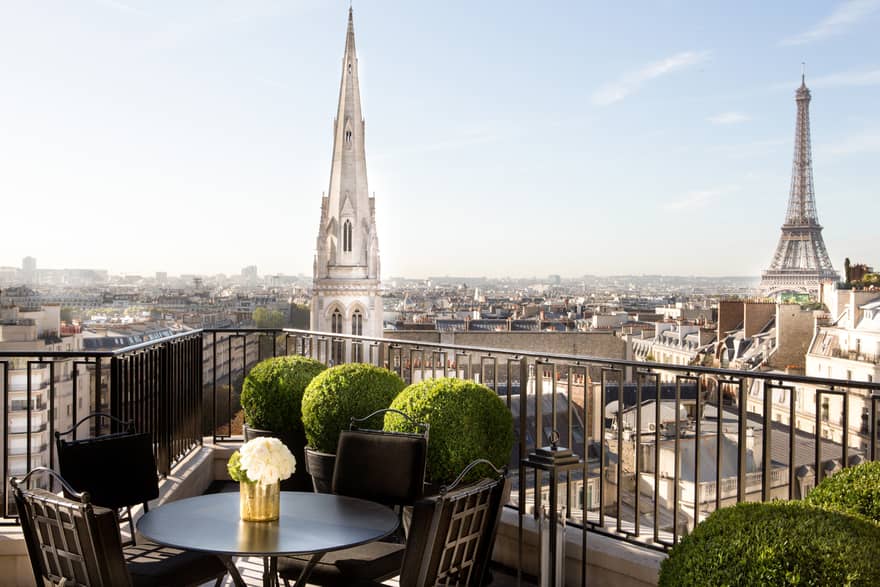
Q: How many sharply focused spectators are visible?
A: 0